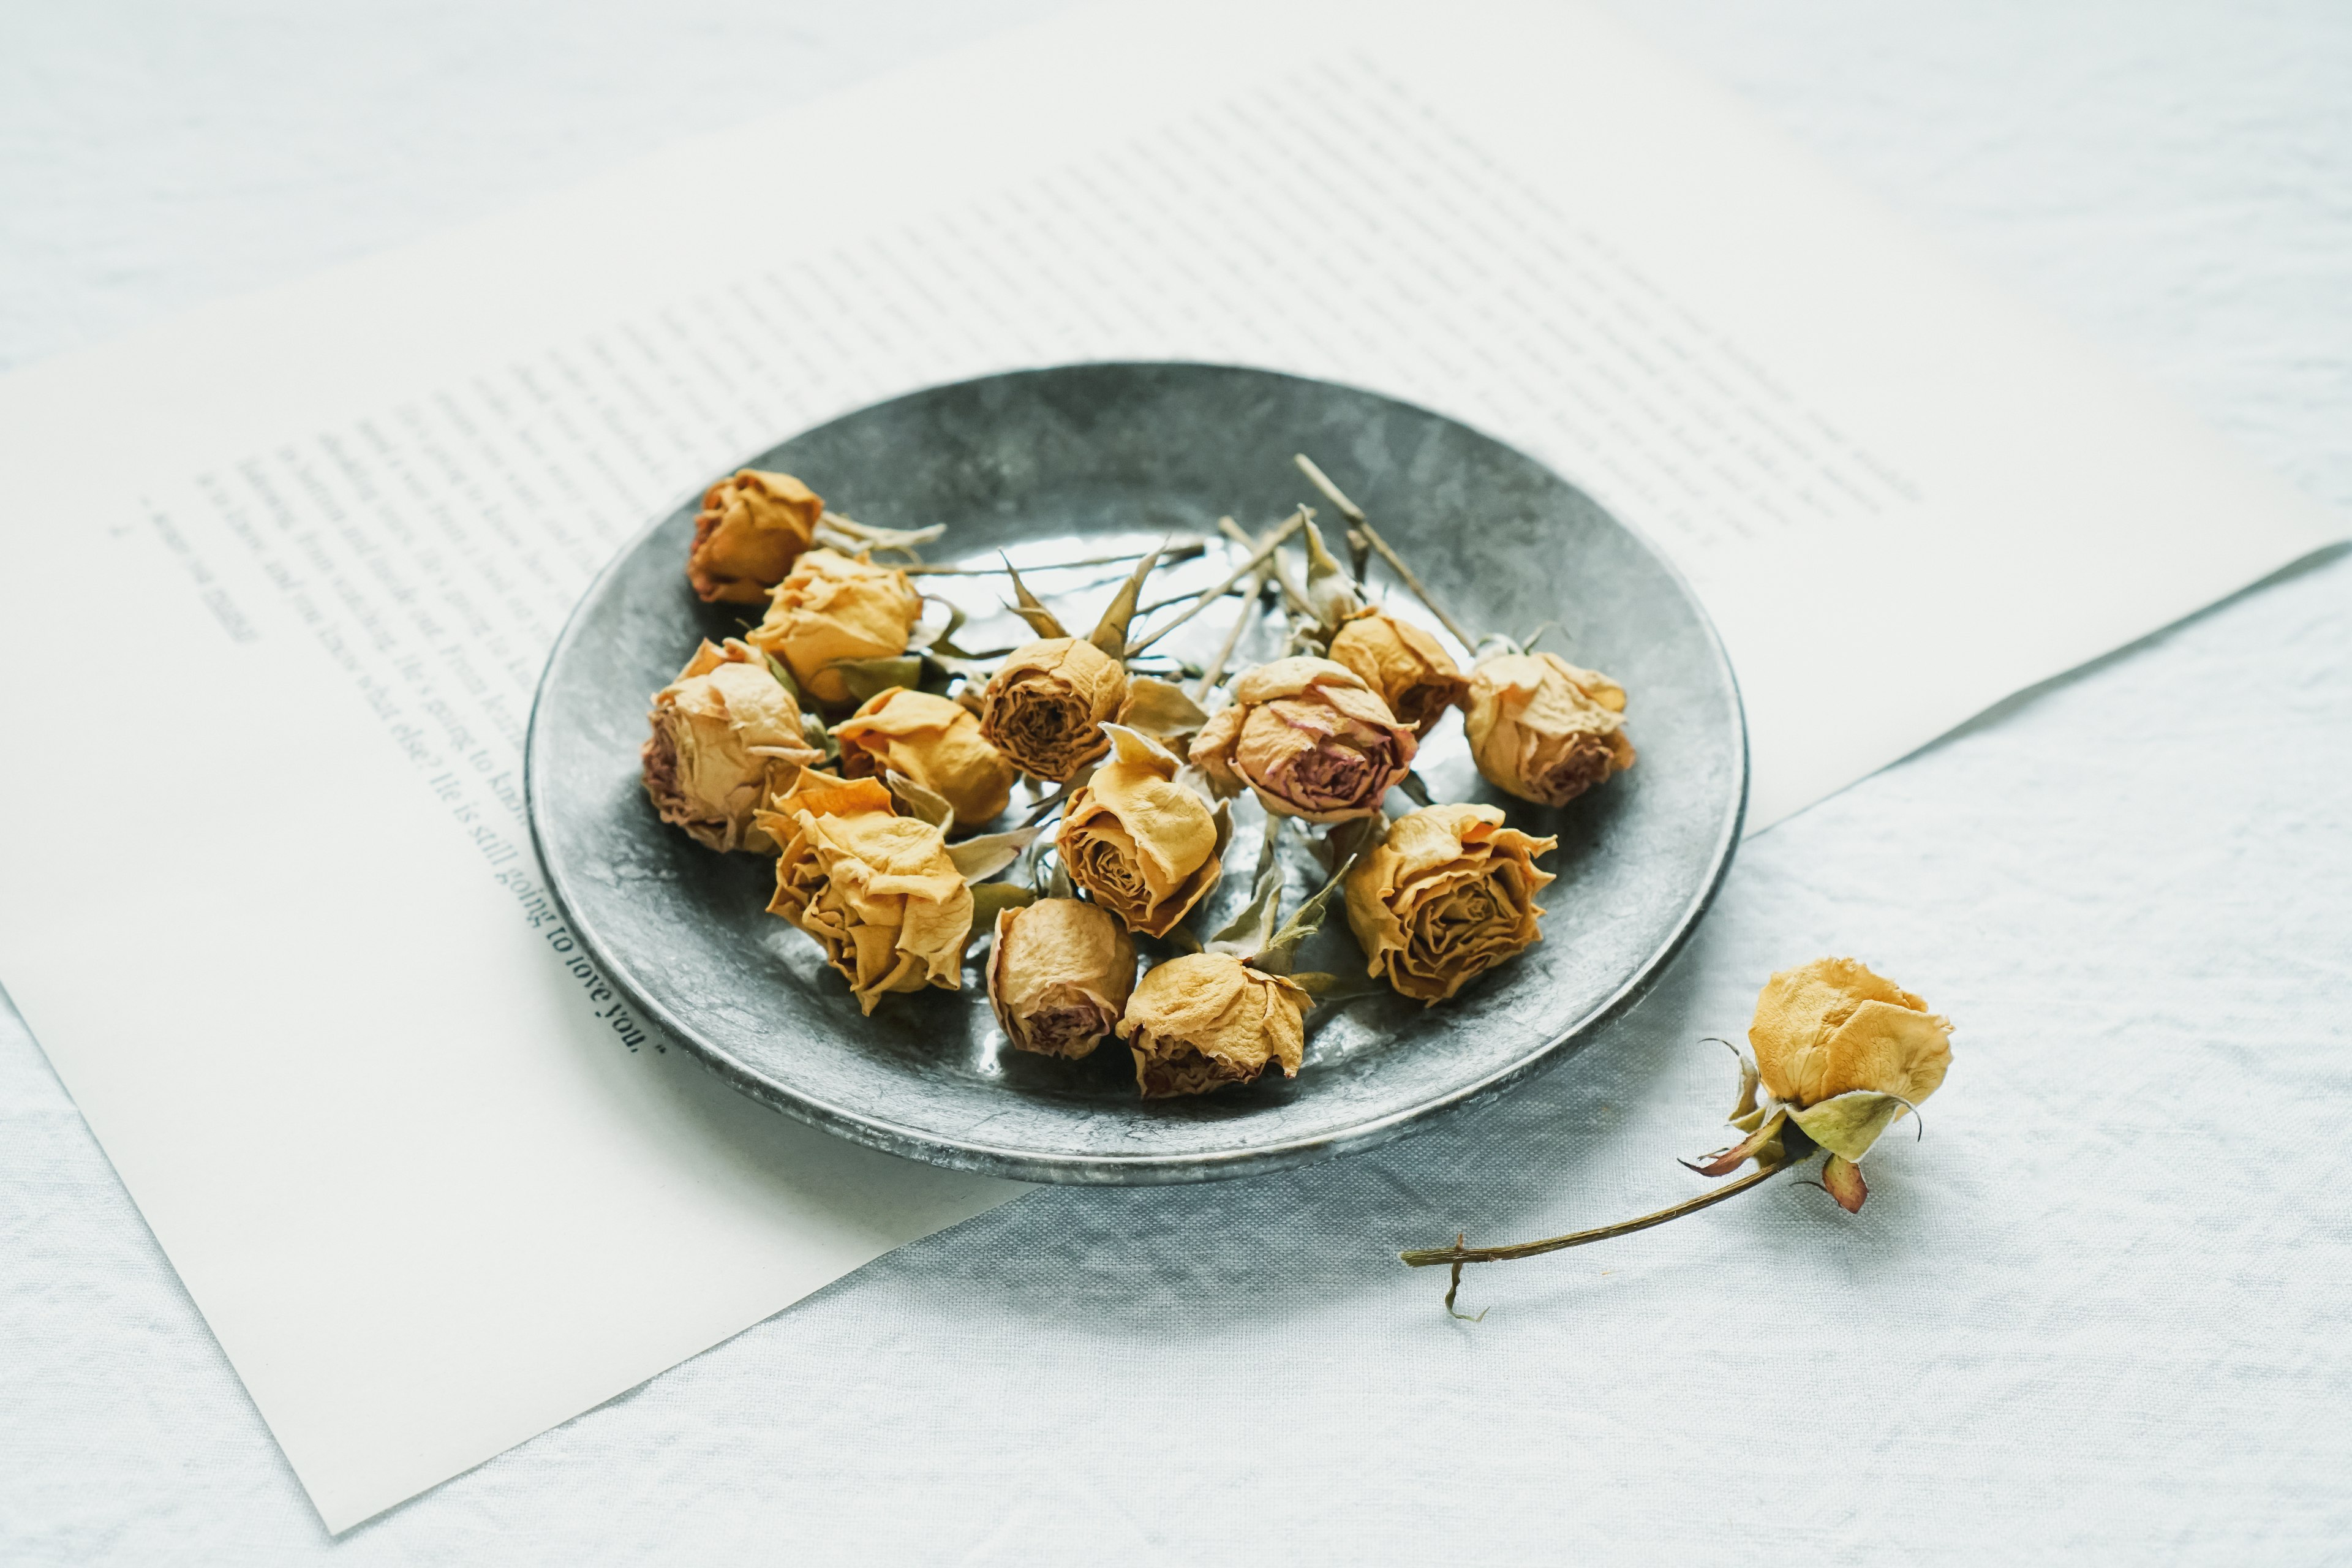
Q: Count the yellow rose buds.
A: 14